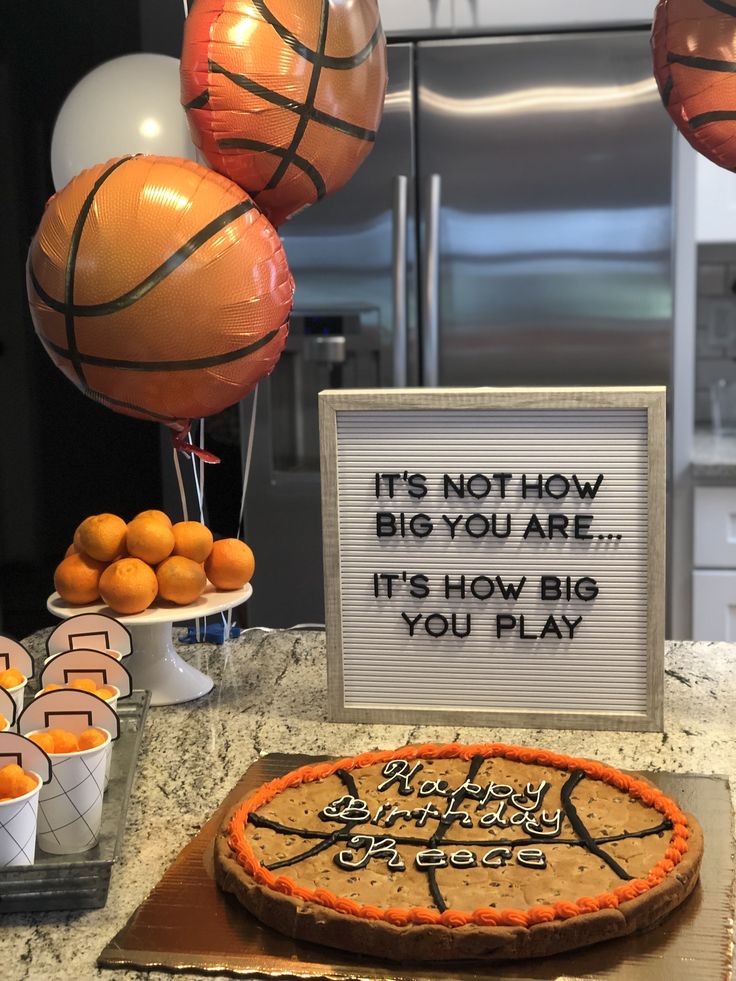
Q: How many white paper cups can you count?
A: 6